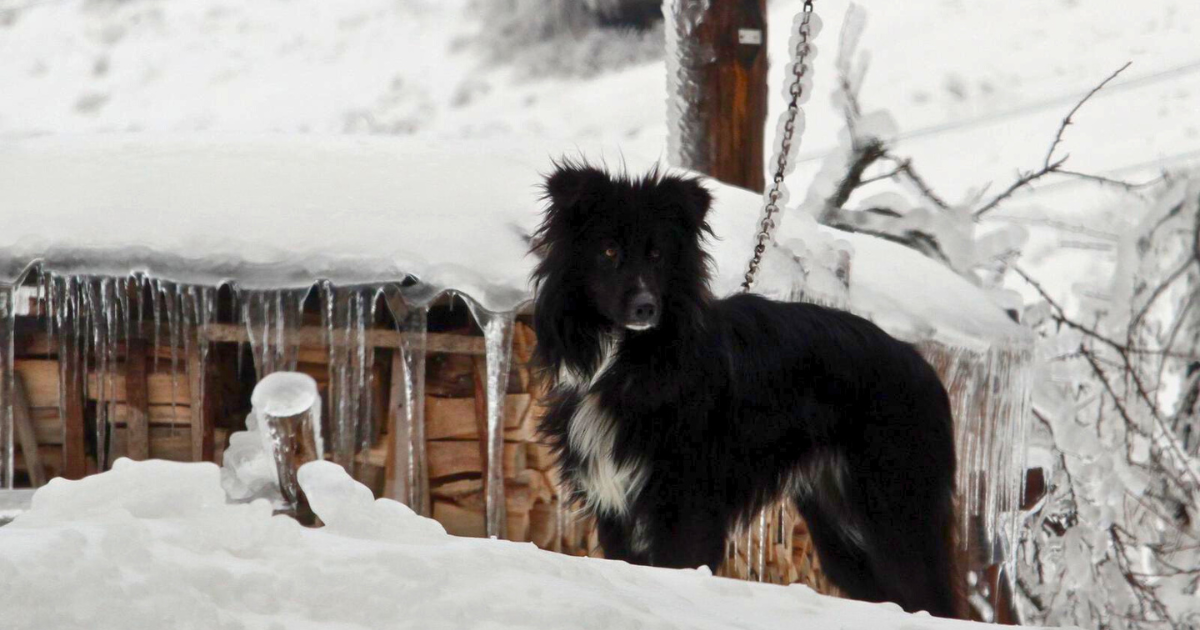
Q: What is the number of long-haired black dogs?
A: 1